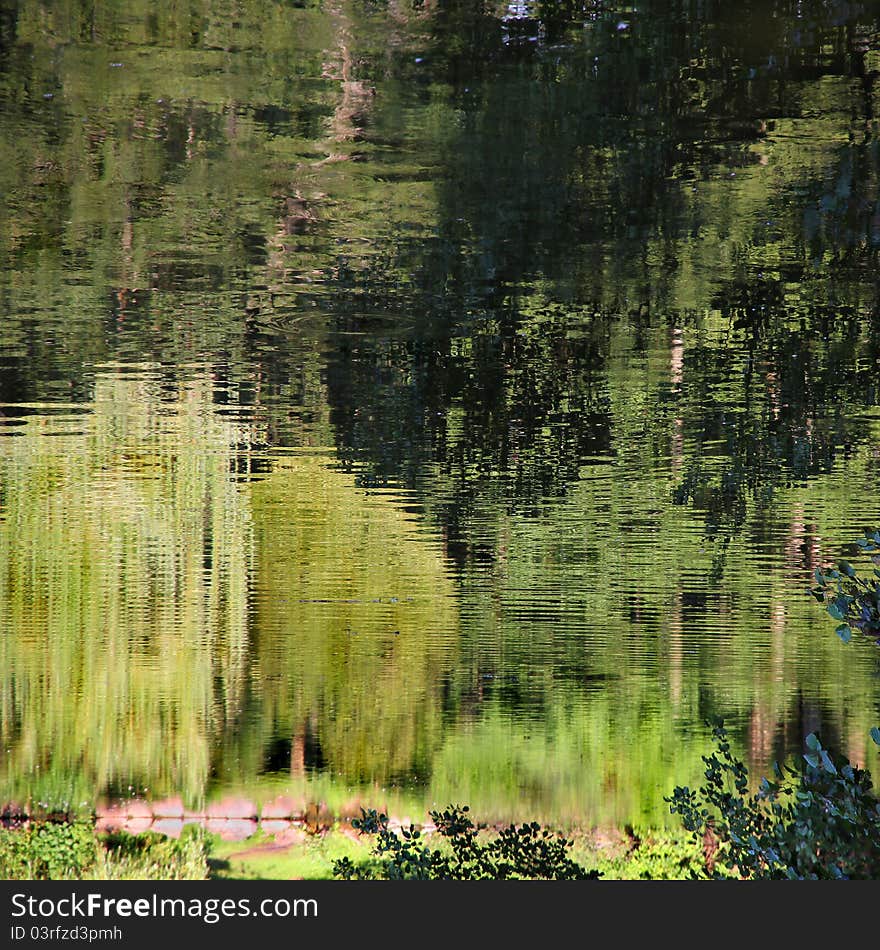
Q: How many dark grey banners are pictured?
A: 1